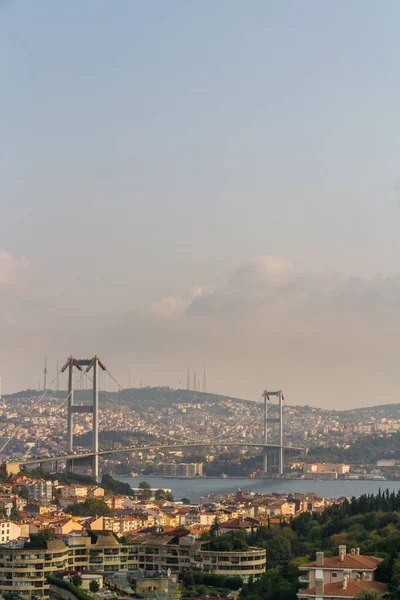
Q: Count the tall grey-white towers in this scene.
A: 2